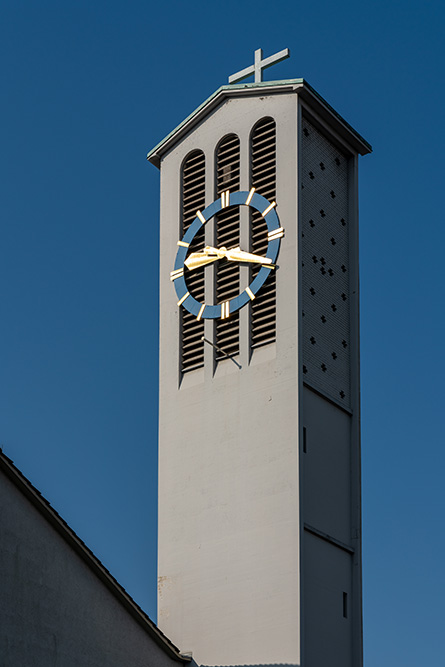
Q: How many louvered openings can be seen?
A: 3